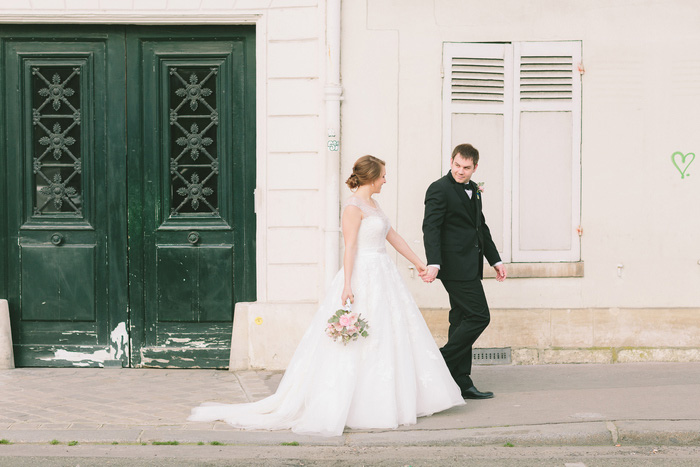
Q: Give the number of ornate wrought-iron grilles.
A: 2